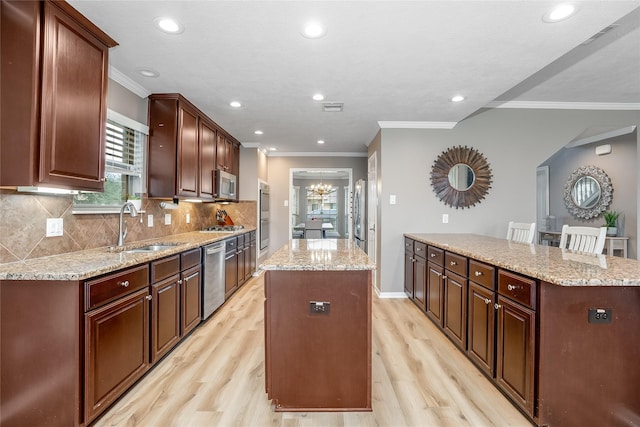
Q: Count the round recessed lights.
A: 10